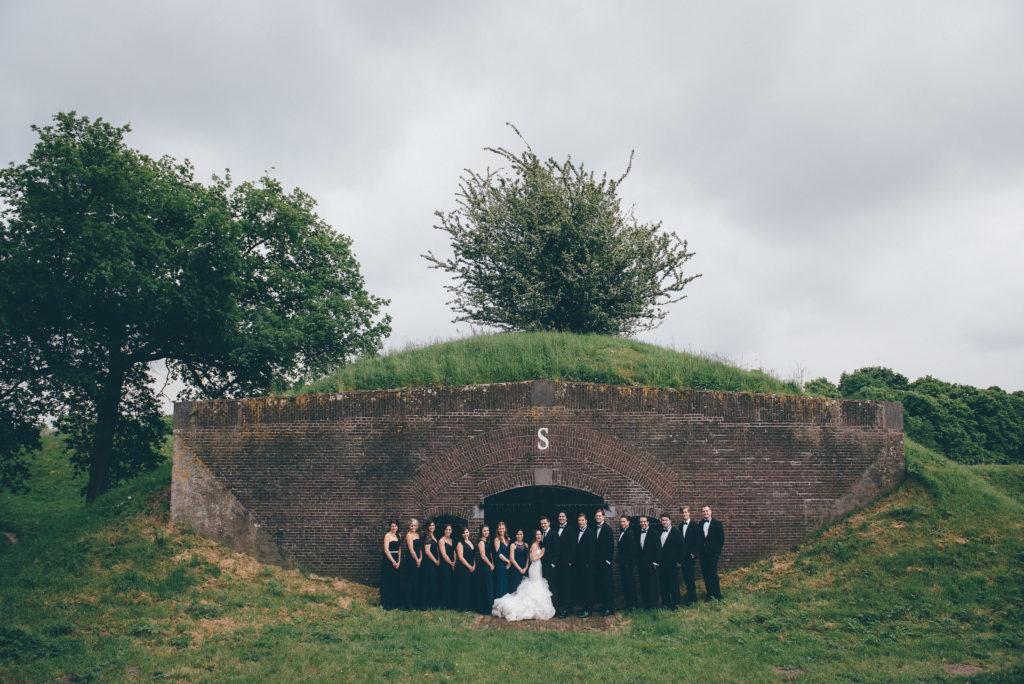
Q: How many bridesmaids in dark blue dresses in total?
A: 8